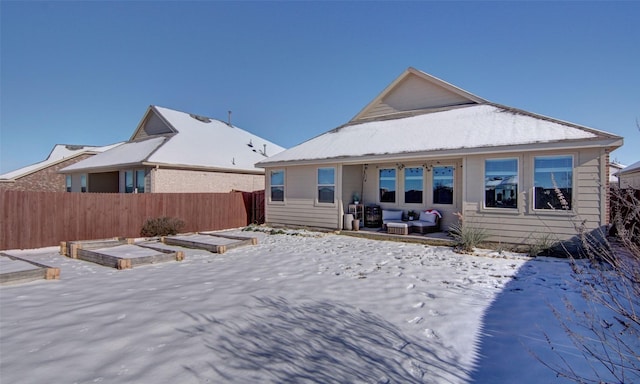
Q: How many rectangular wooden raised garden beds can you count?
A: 3